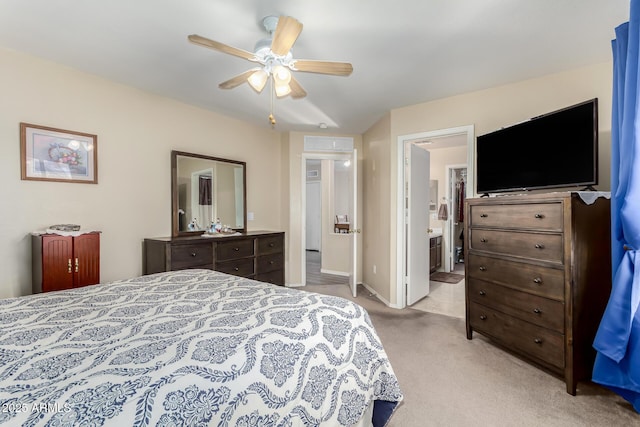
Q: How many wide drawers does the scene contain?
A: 5